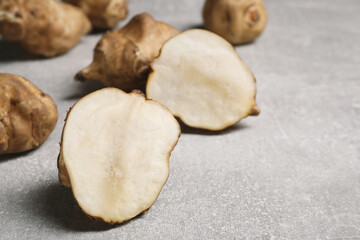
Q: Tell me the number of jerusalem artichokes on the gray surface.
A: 7